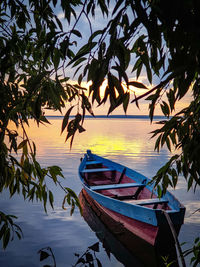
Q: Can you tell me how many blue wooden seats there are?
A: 4